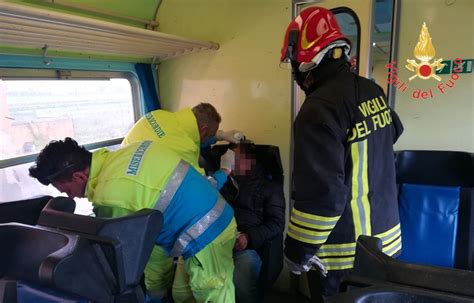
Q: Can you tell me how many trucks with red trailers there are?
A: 0